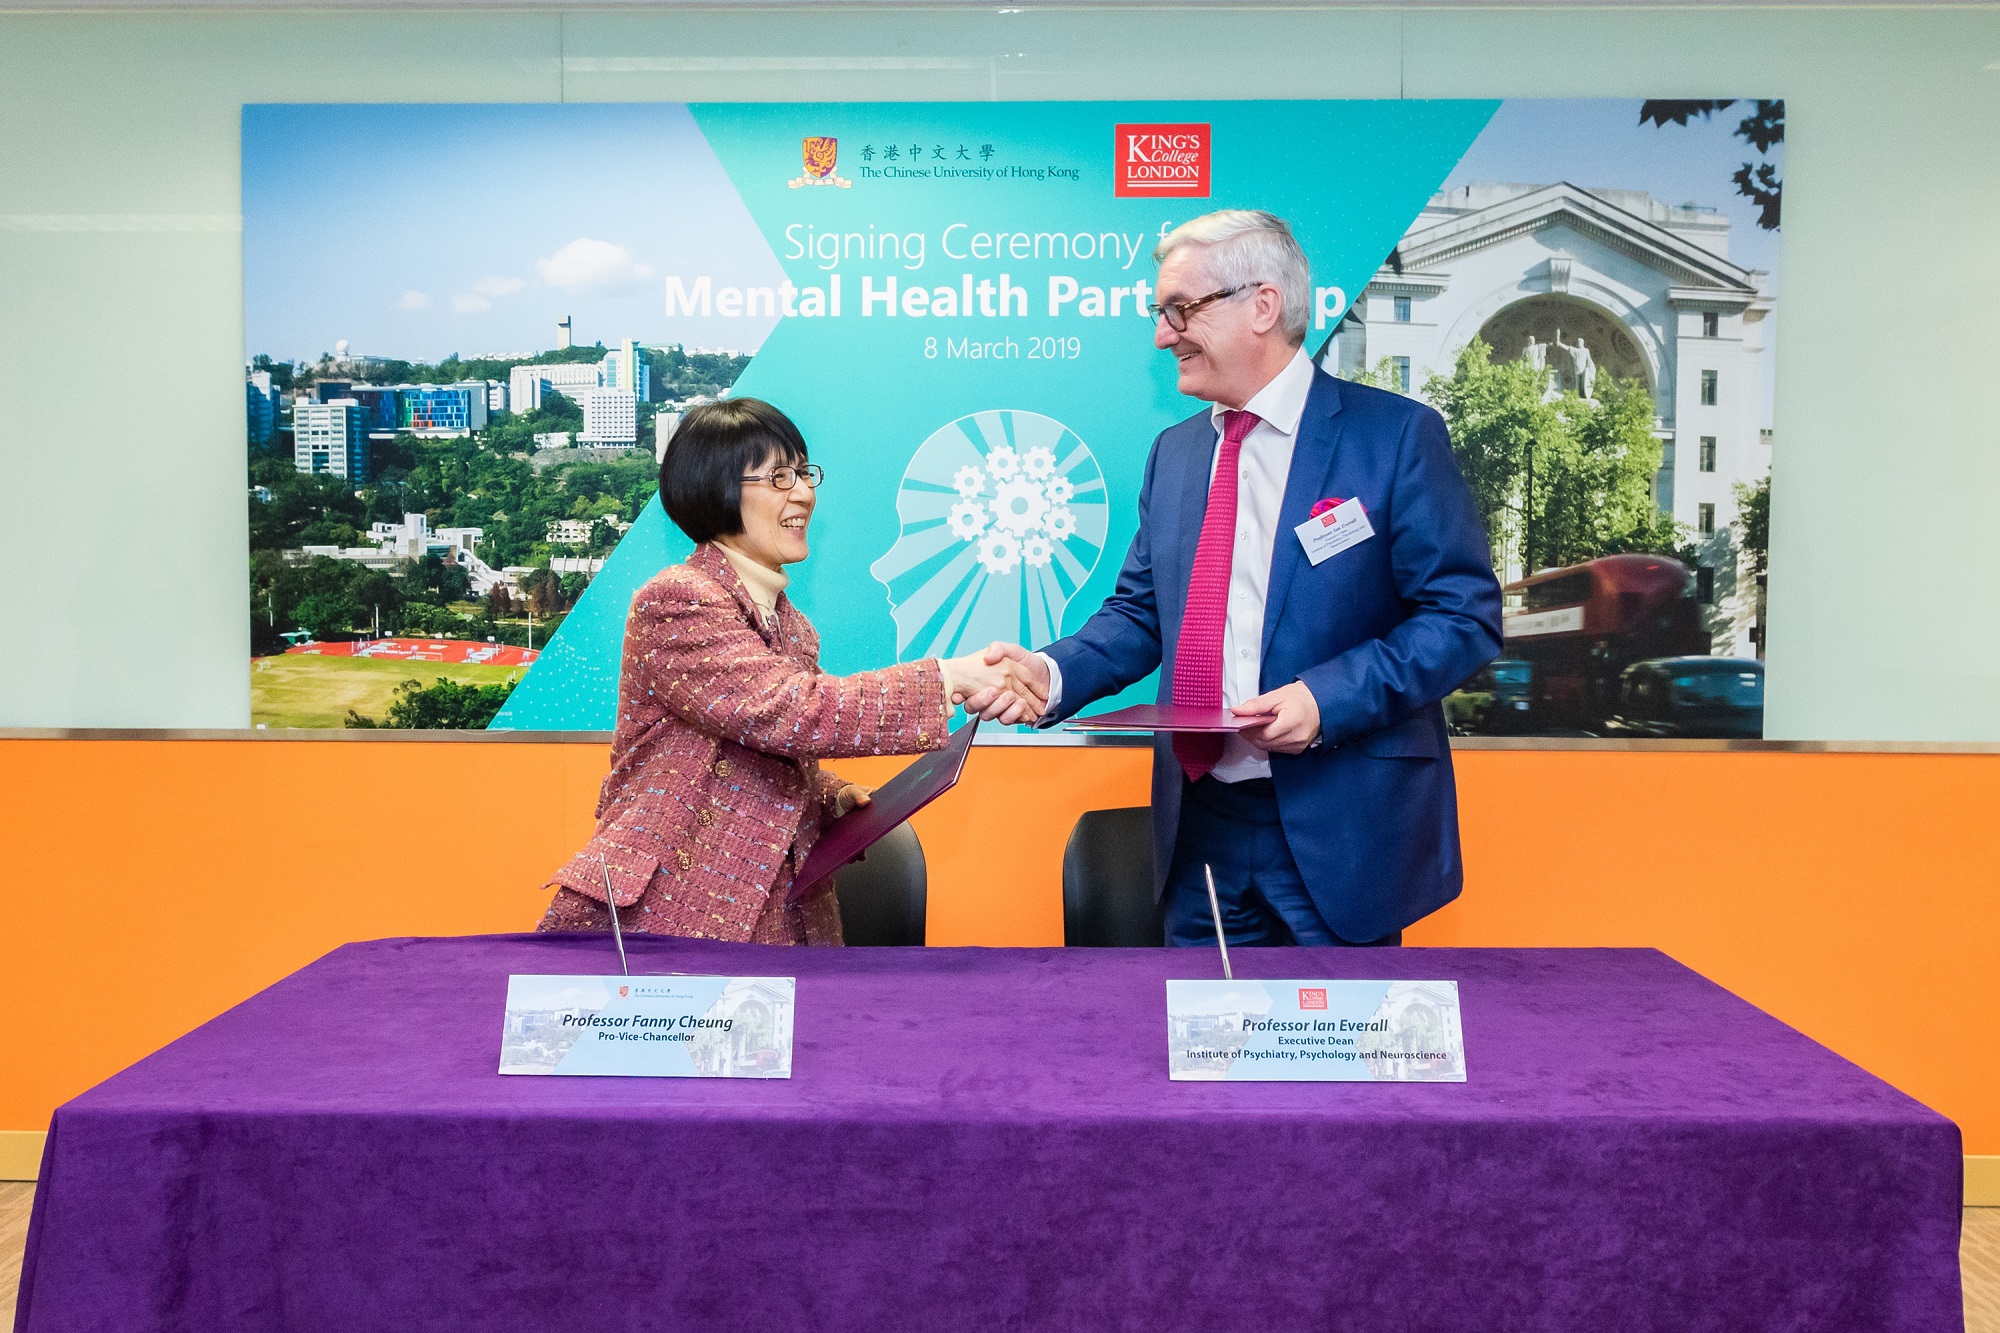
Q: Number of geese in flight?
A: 0